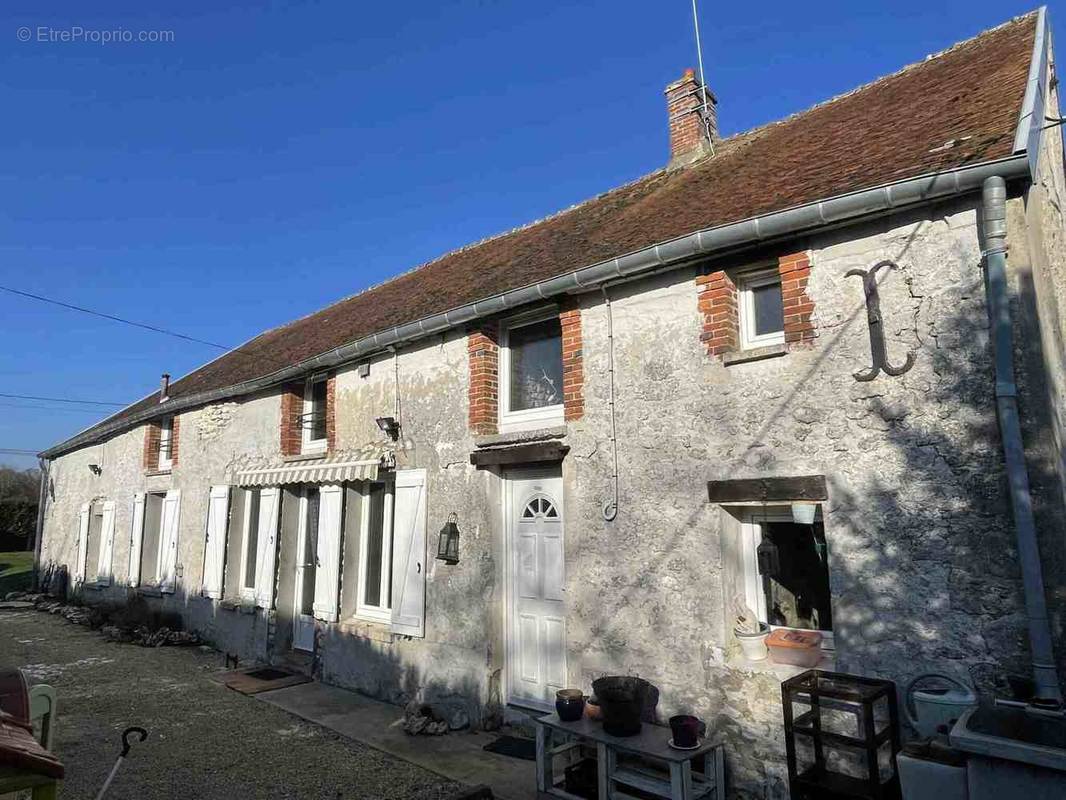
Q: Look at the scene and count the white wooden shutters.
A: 8